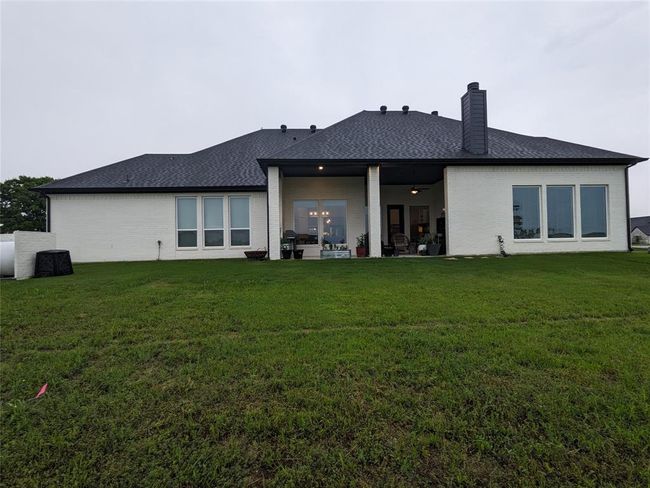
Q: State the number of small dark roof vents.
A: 5